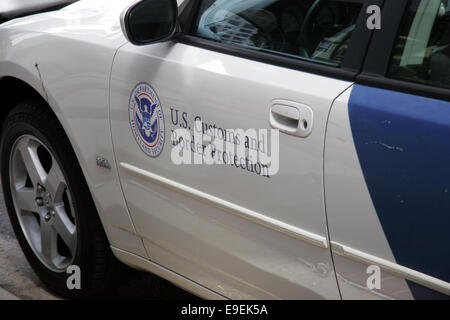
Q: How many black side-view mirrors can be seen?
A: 1